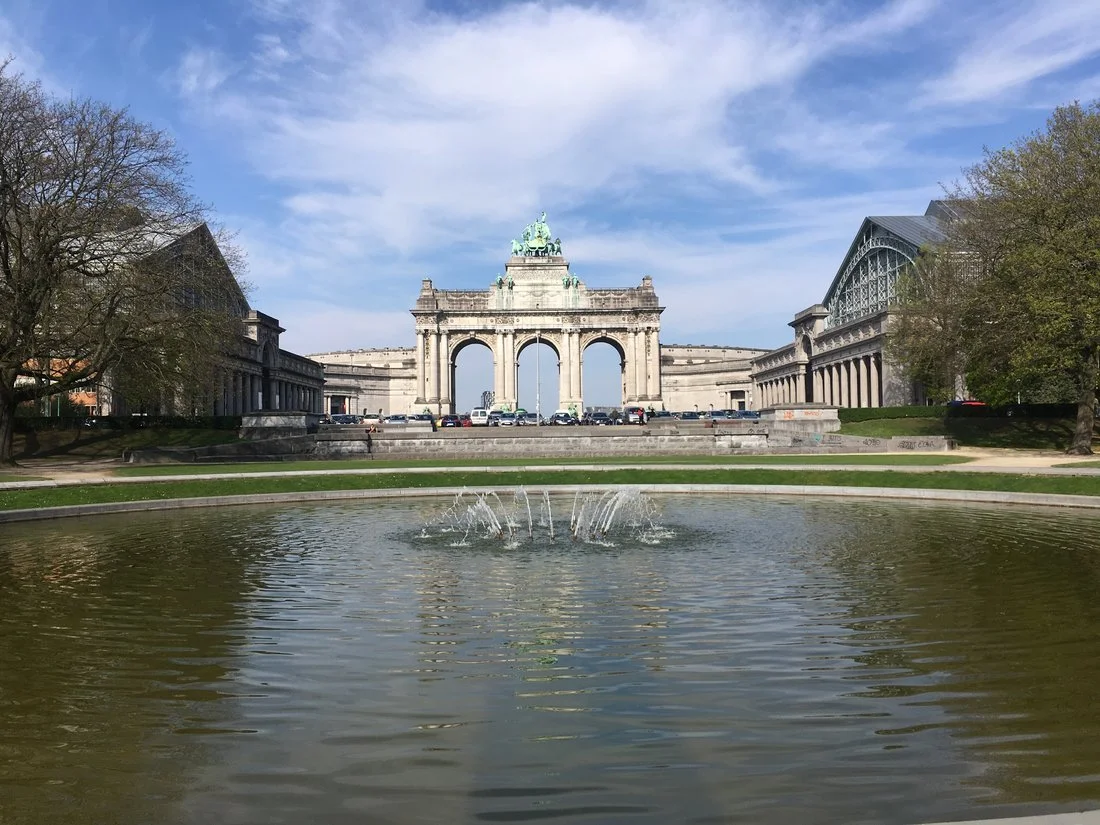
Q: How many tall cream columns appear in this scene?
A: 10